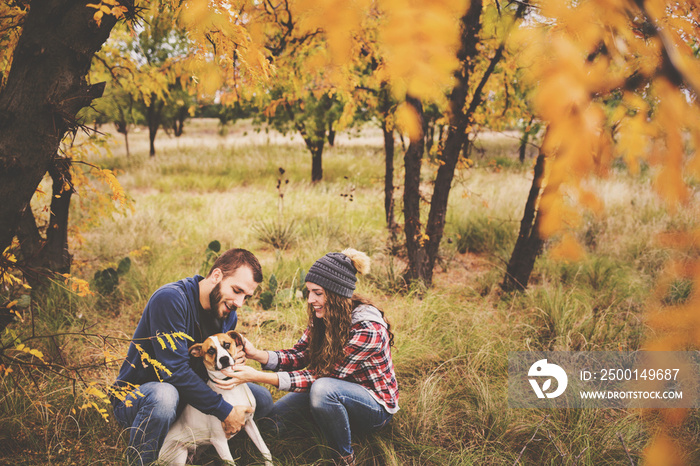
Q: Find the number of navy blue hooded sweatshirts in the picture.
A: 1